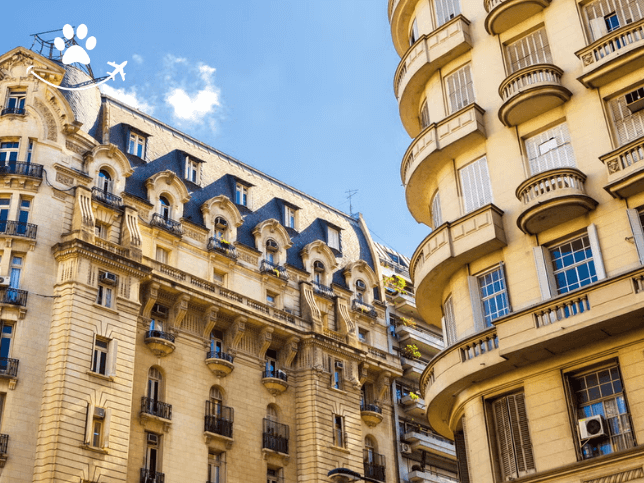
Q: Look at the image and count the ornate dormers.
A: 6